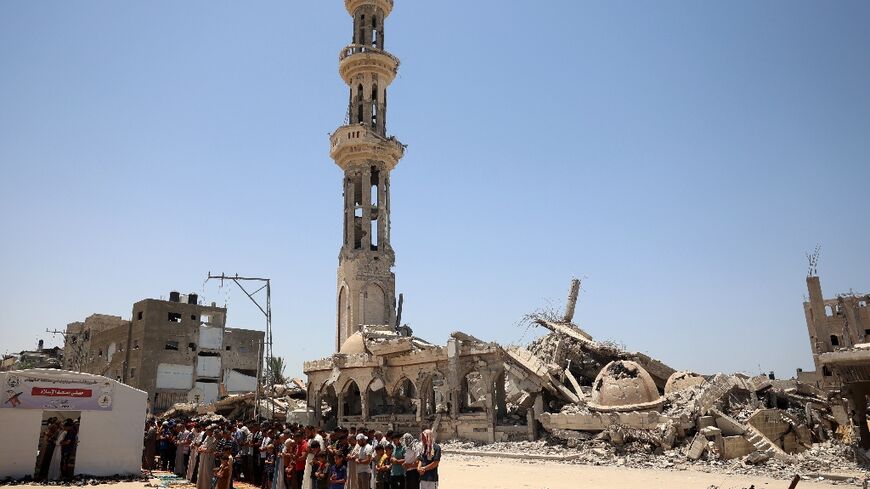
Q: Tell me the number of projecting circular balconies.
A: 3